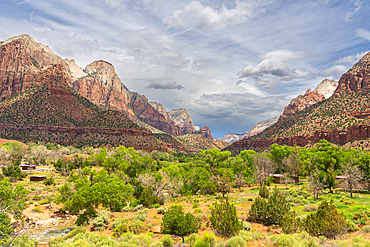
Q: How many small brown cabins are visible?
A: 4